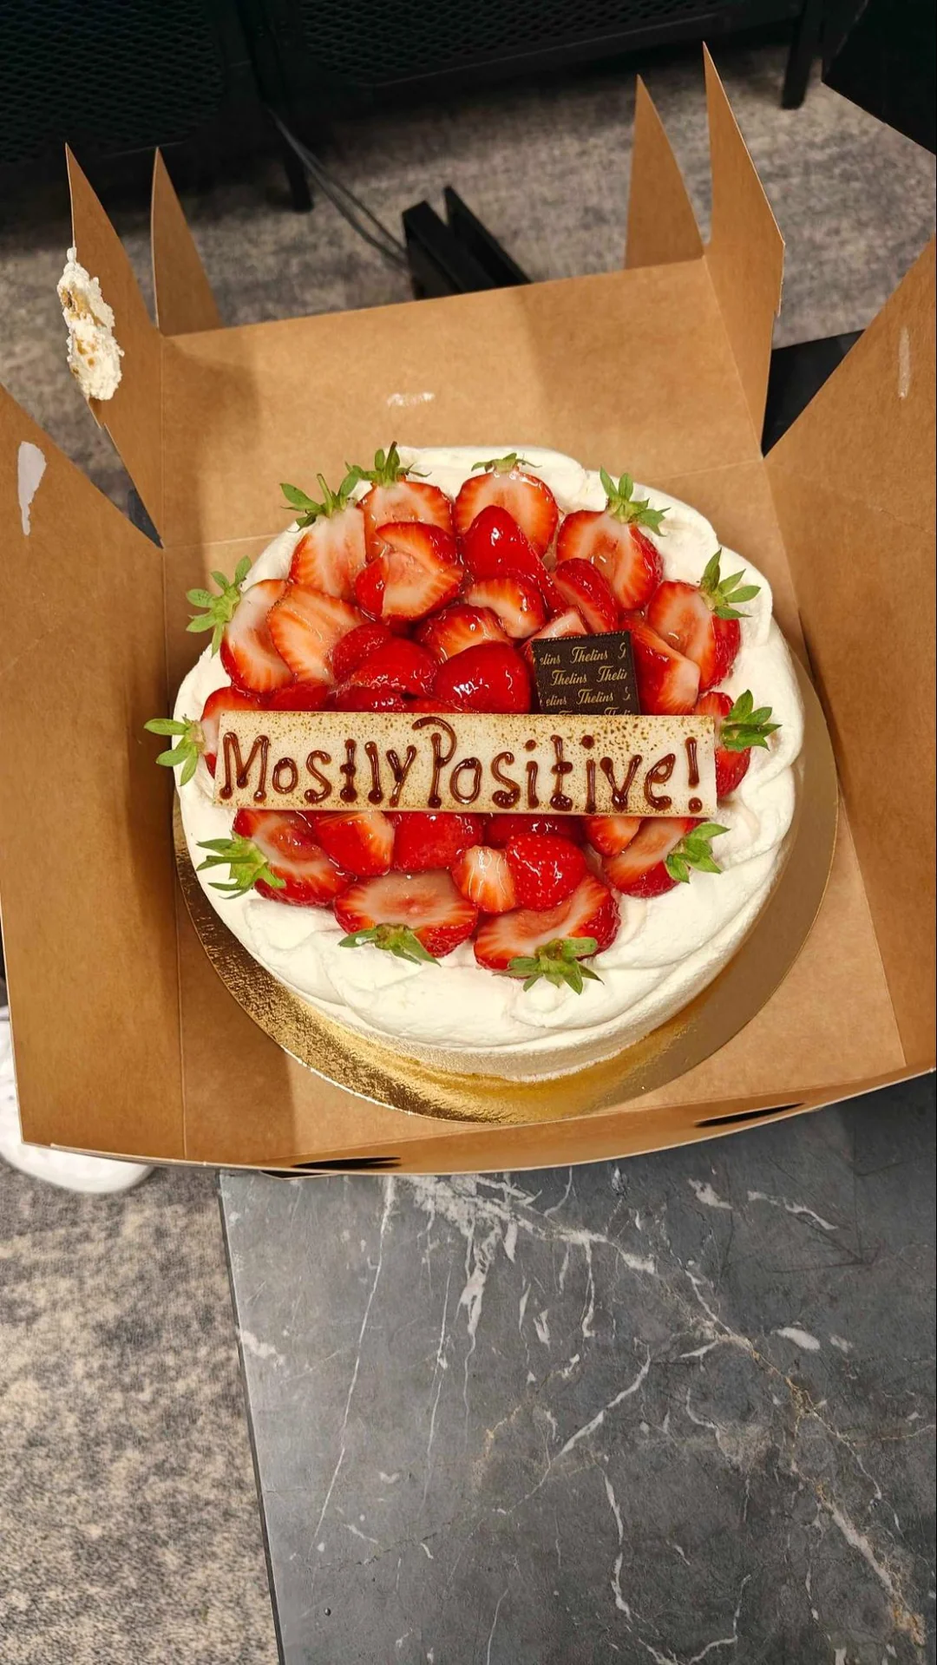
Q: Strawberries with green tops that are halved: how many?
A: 12